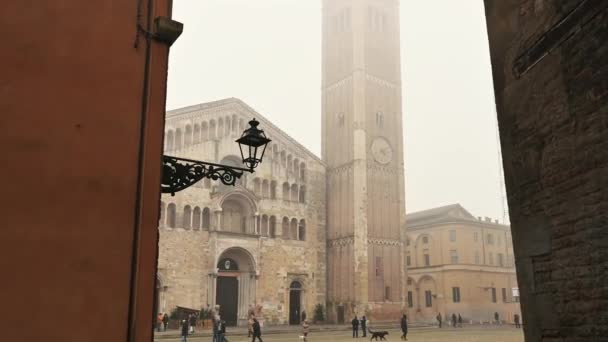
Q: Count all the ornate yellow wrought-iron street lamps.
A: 0